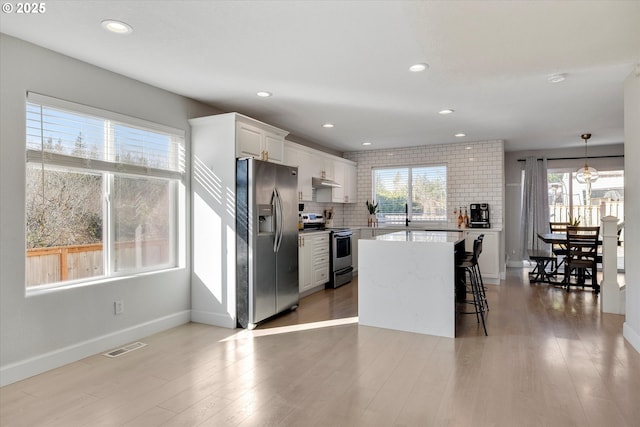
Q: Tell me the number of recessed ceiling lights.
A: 7